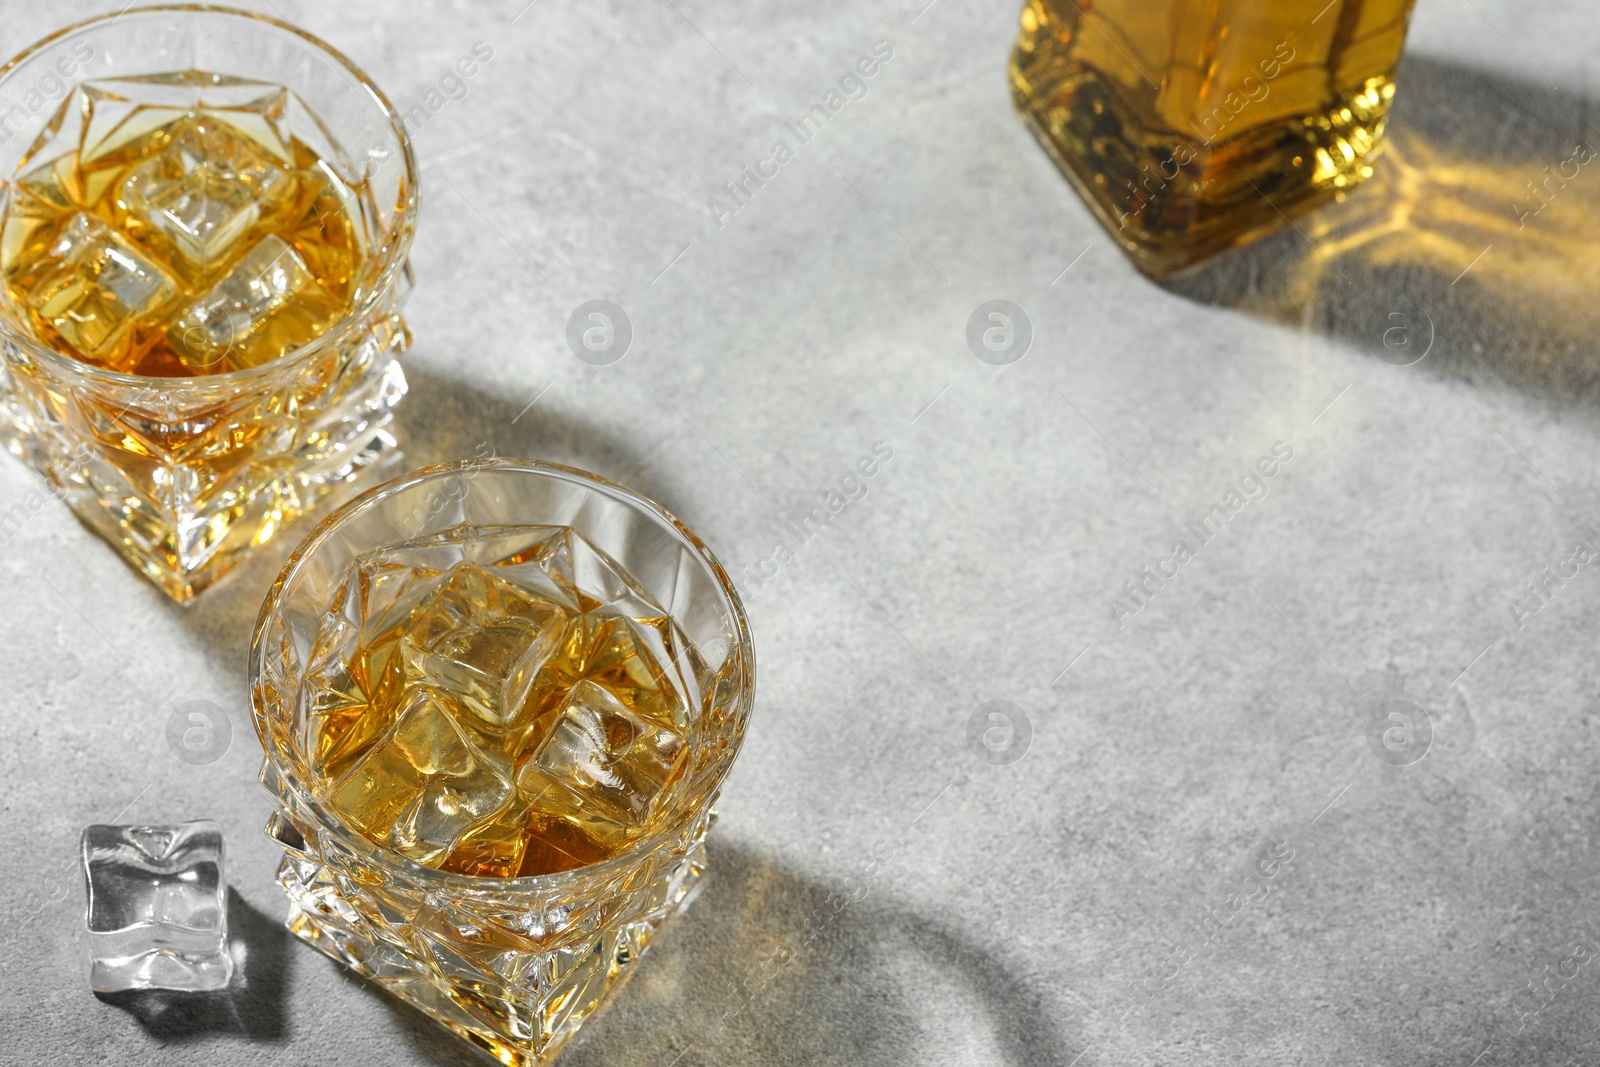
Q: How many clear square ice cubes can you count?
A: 7